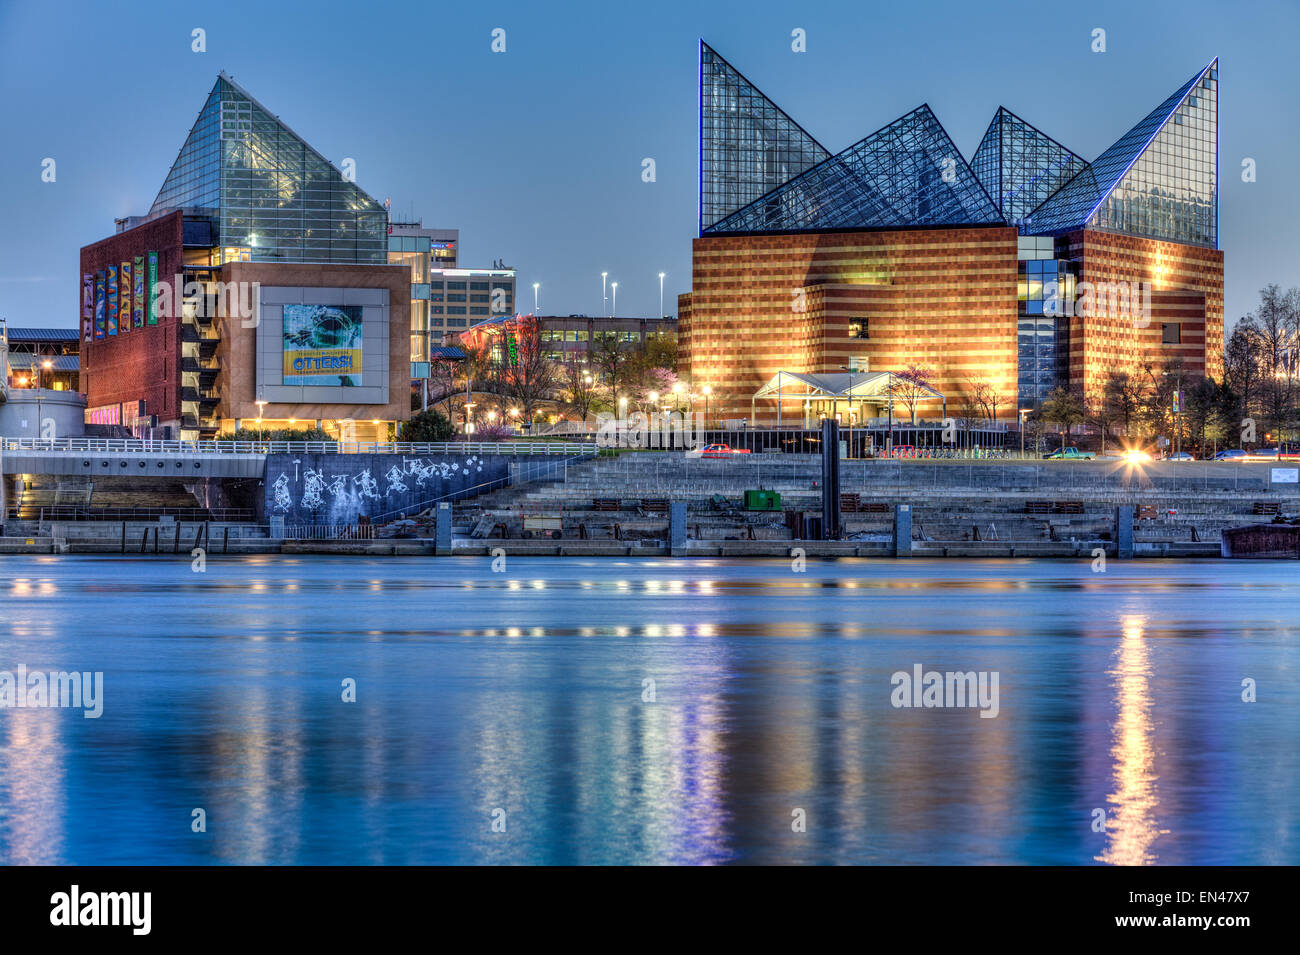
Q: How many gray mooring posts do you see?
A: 4